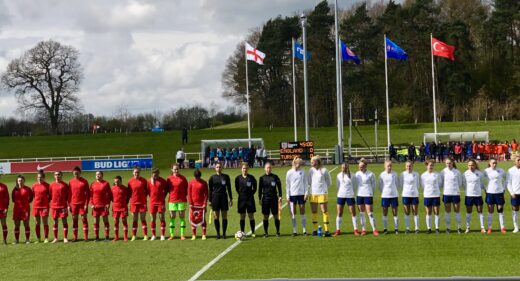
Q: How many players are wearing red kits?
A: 11